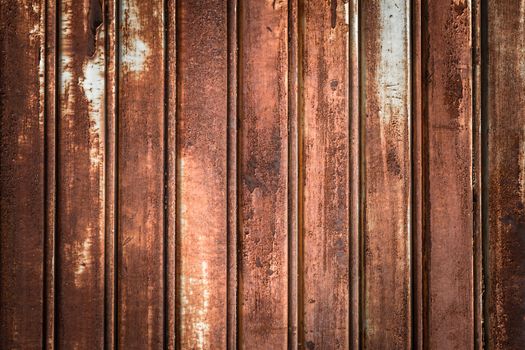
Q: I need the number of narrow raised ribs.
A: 8